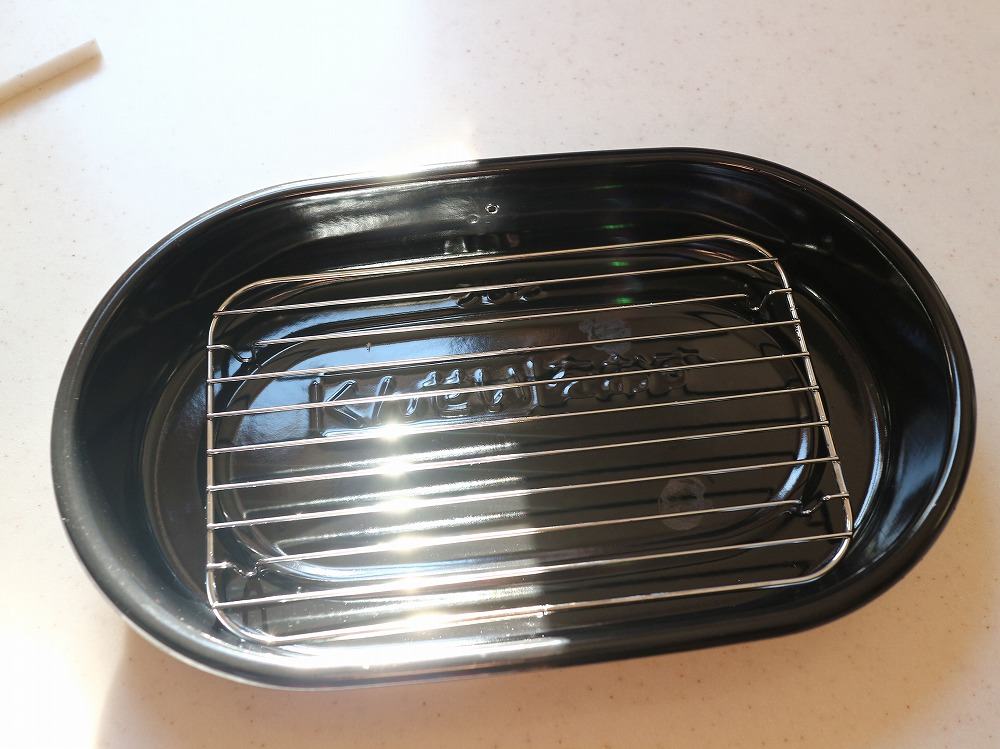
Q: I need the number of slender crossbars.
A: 9